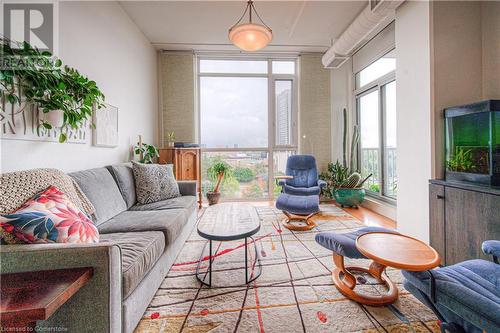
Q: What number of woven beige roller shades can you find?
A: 2